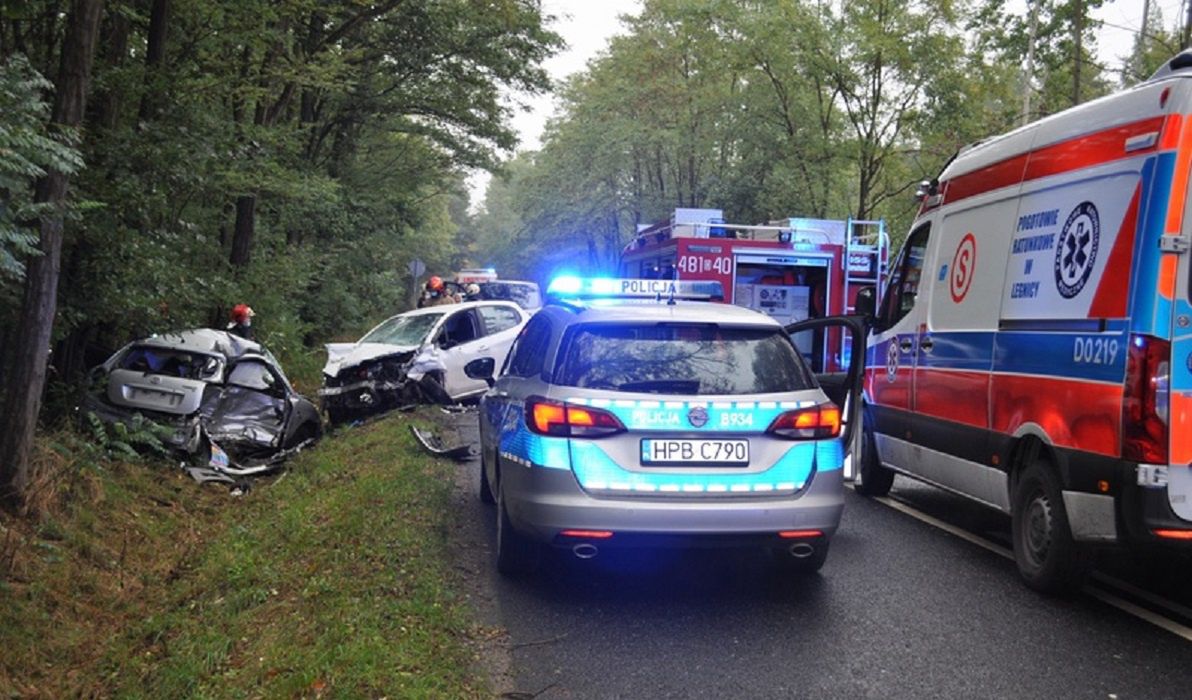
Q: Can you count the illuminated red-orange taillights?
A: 2